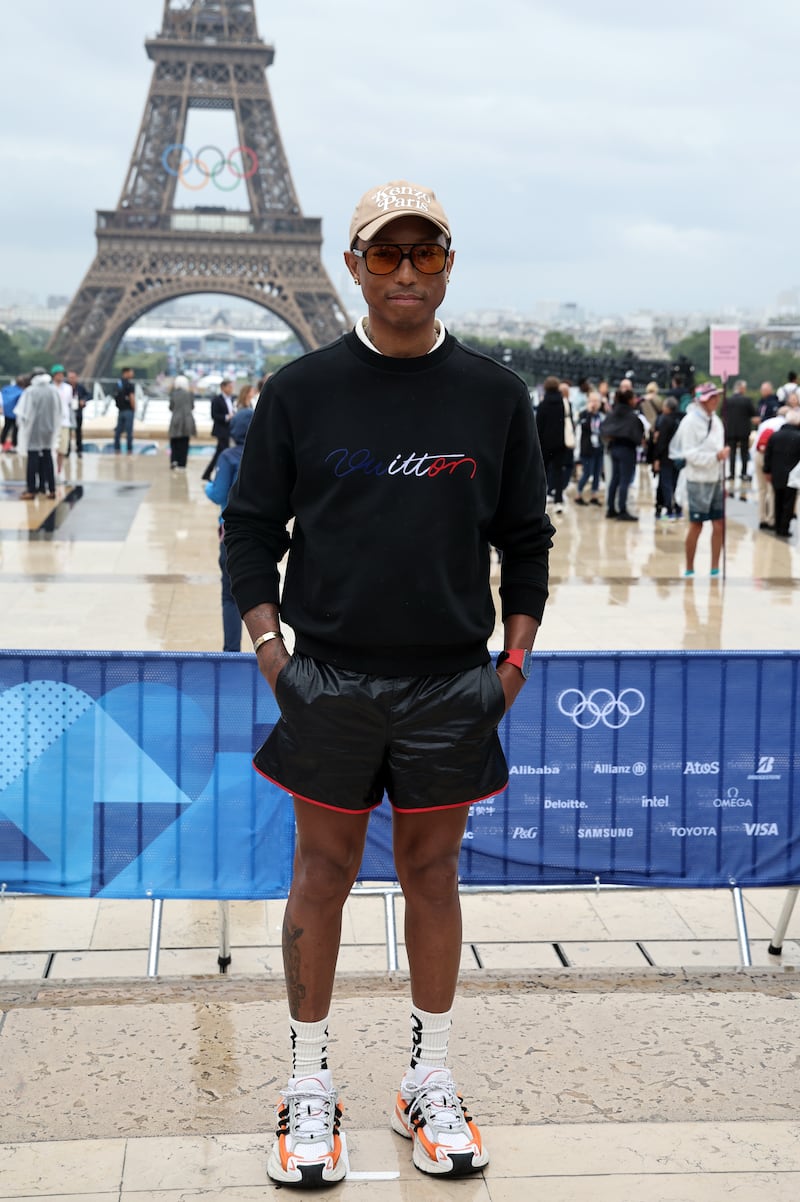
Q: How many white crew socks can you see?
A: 2